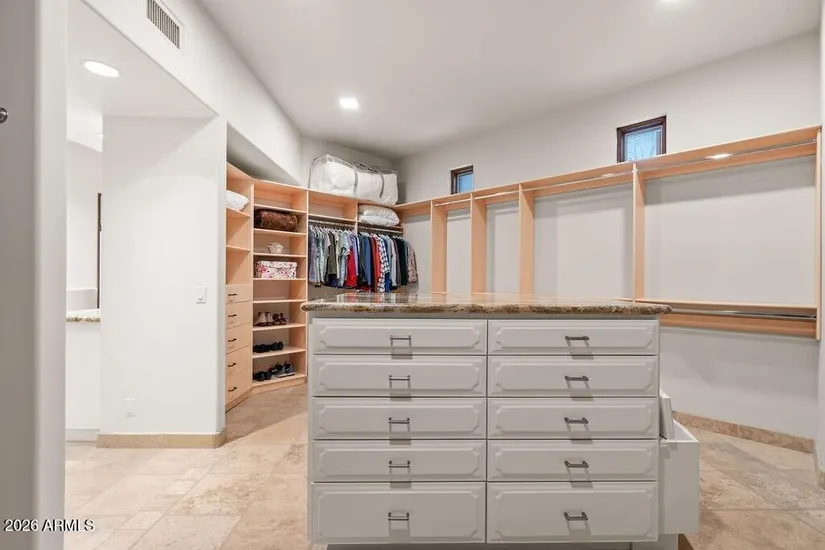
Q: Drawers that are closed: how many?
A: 15